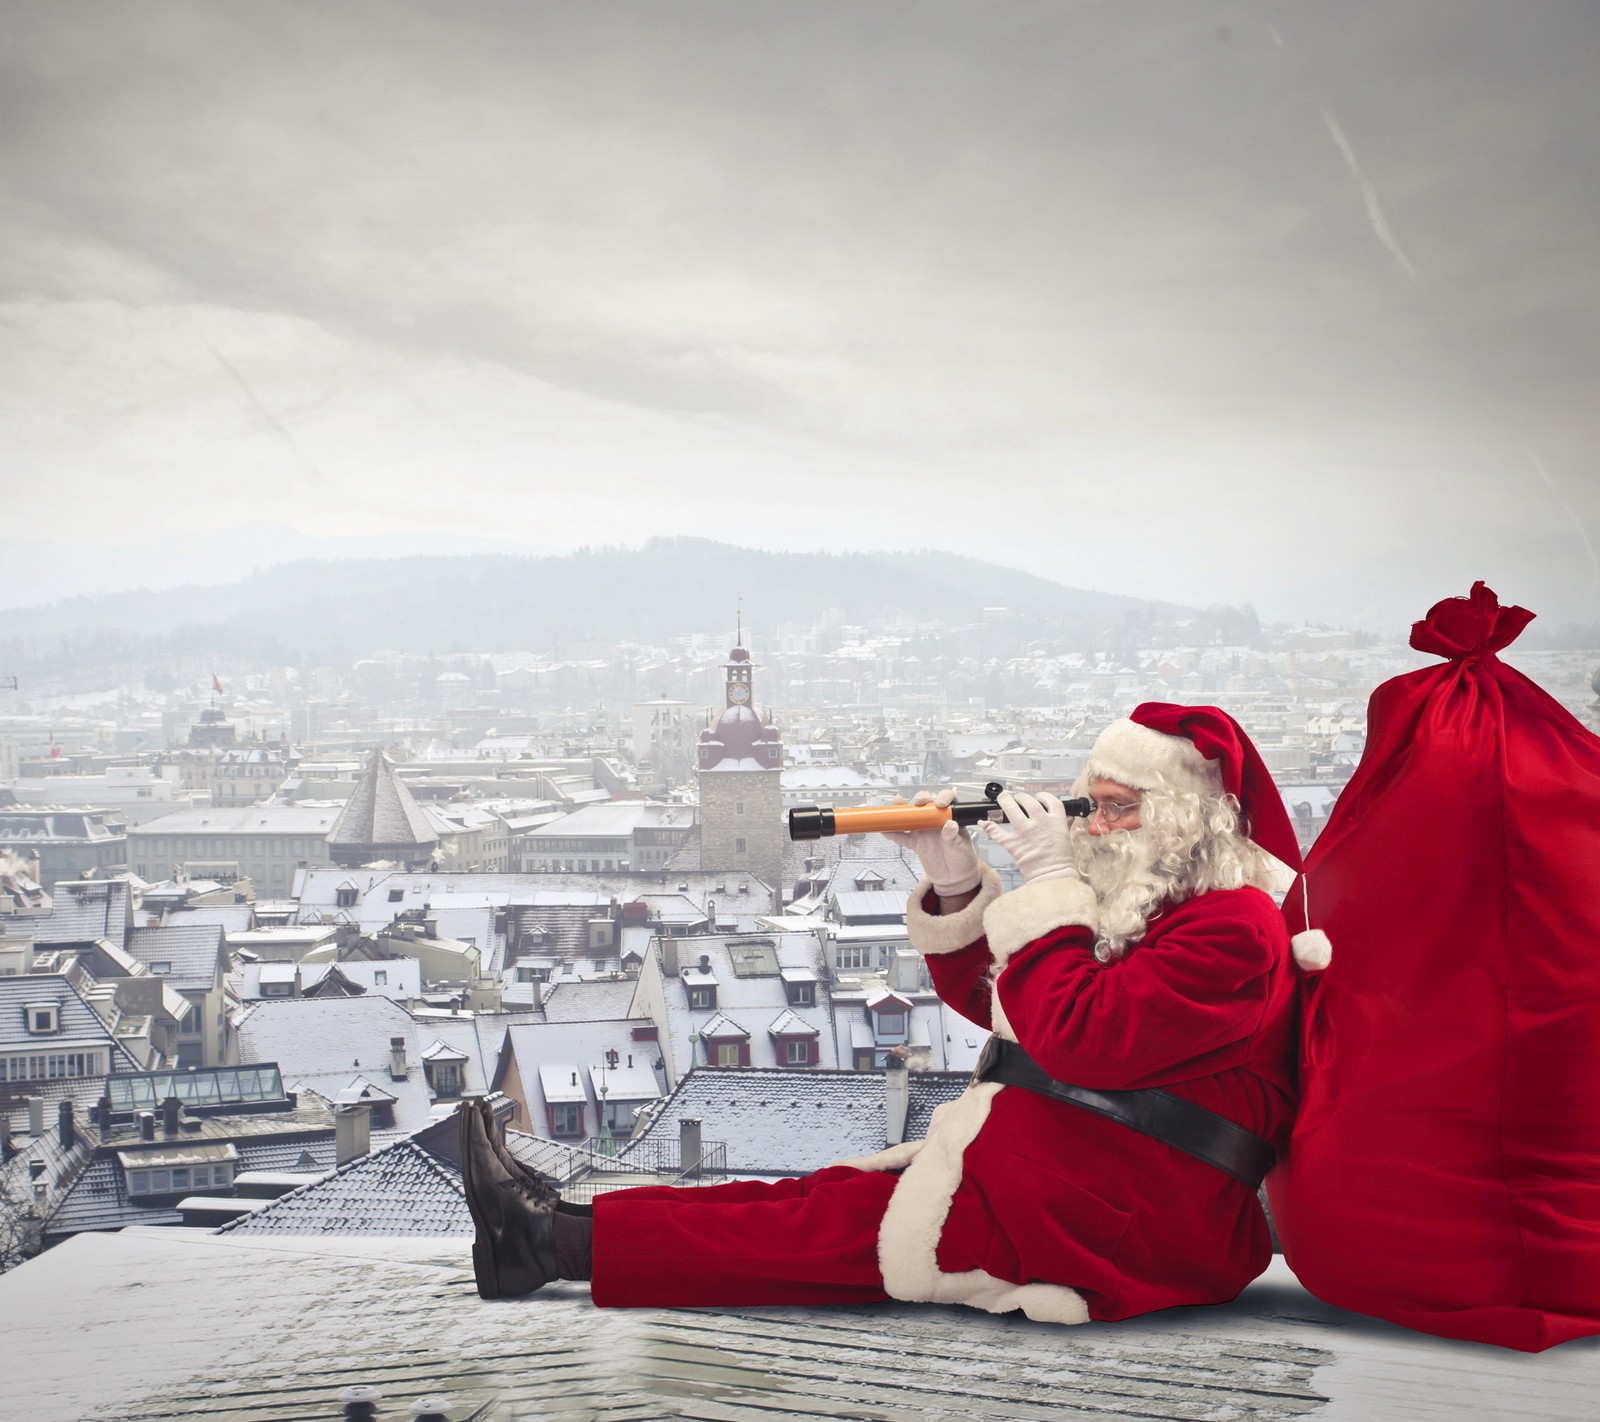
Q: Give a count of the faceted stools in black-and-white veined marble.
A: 0